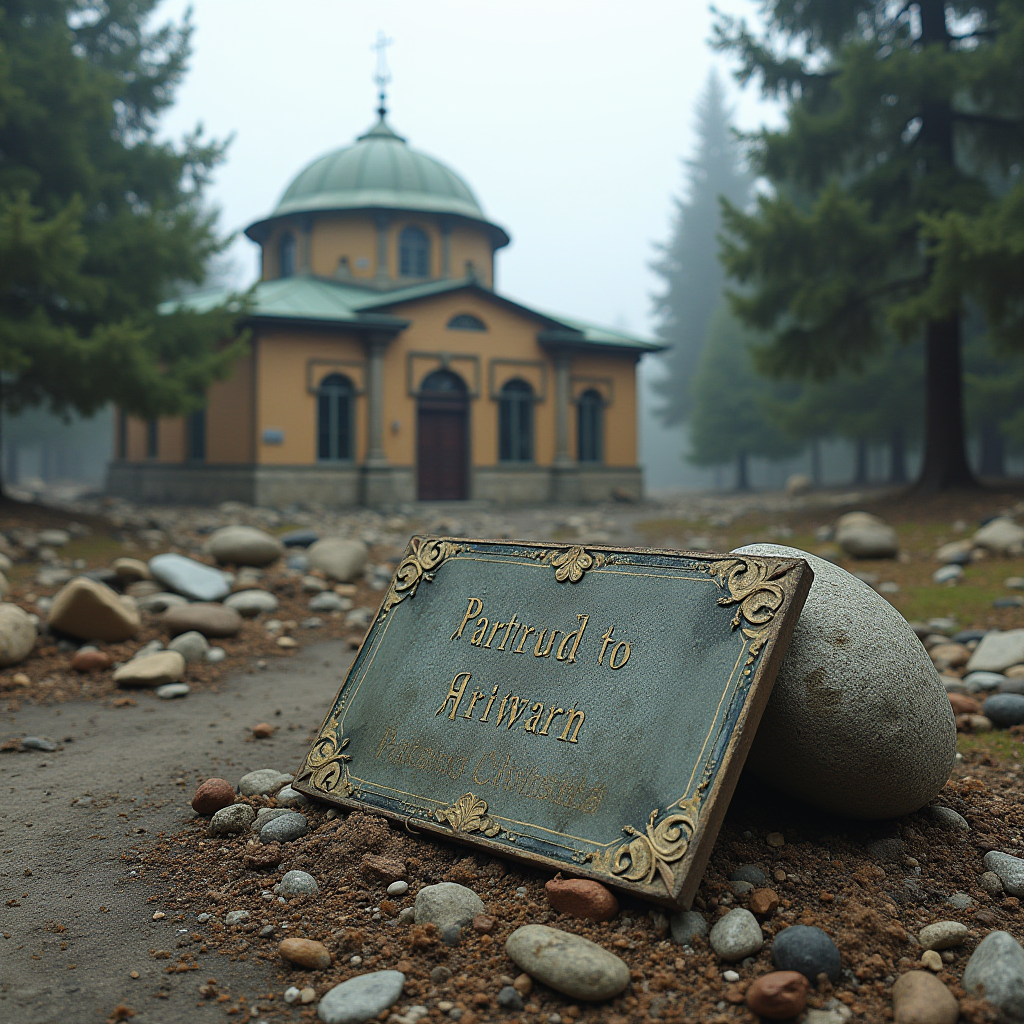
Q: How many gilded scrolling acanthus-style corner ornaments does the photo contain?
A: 4